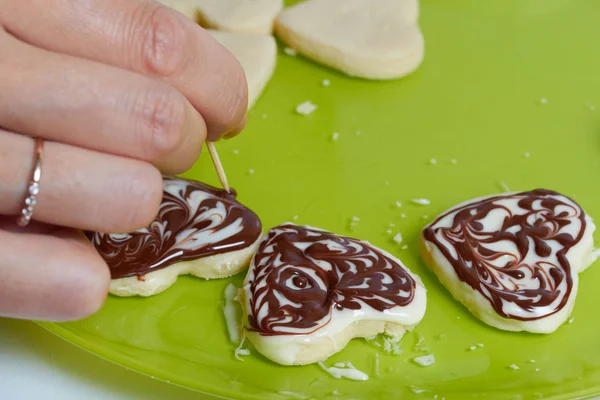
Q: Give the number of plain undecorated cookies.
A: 4